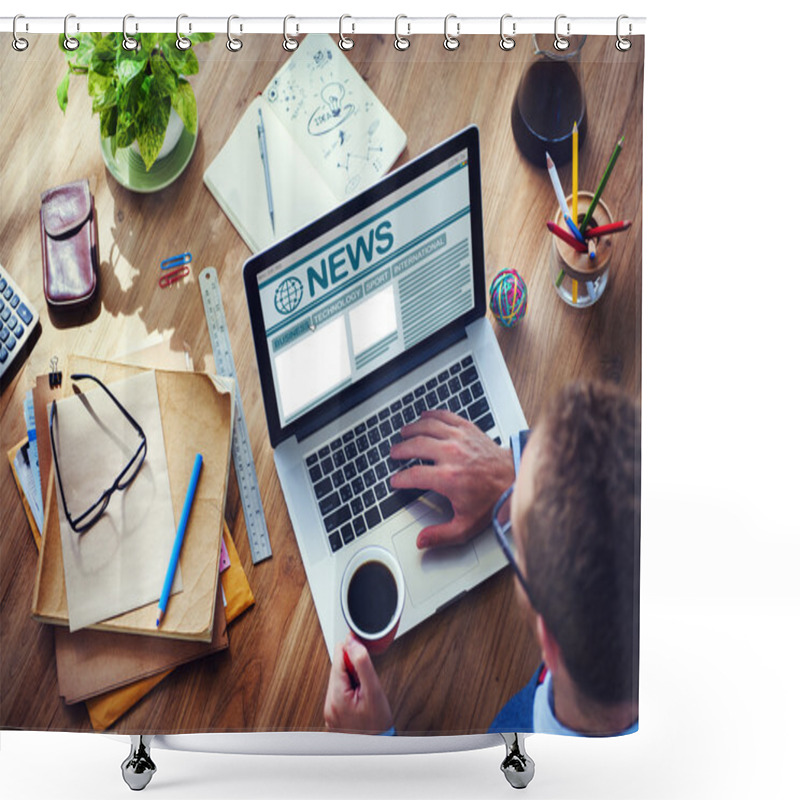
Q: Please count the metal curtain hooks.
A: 12